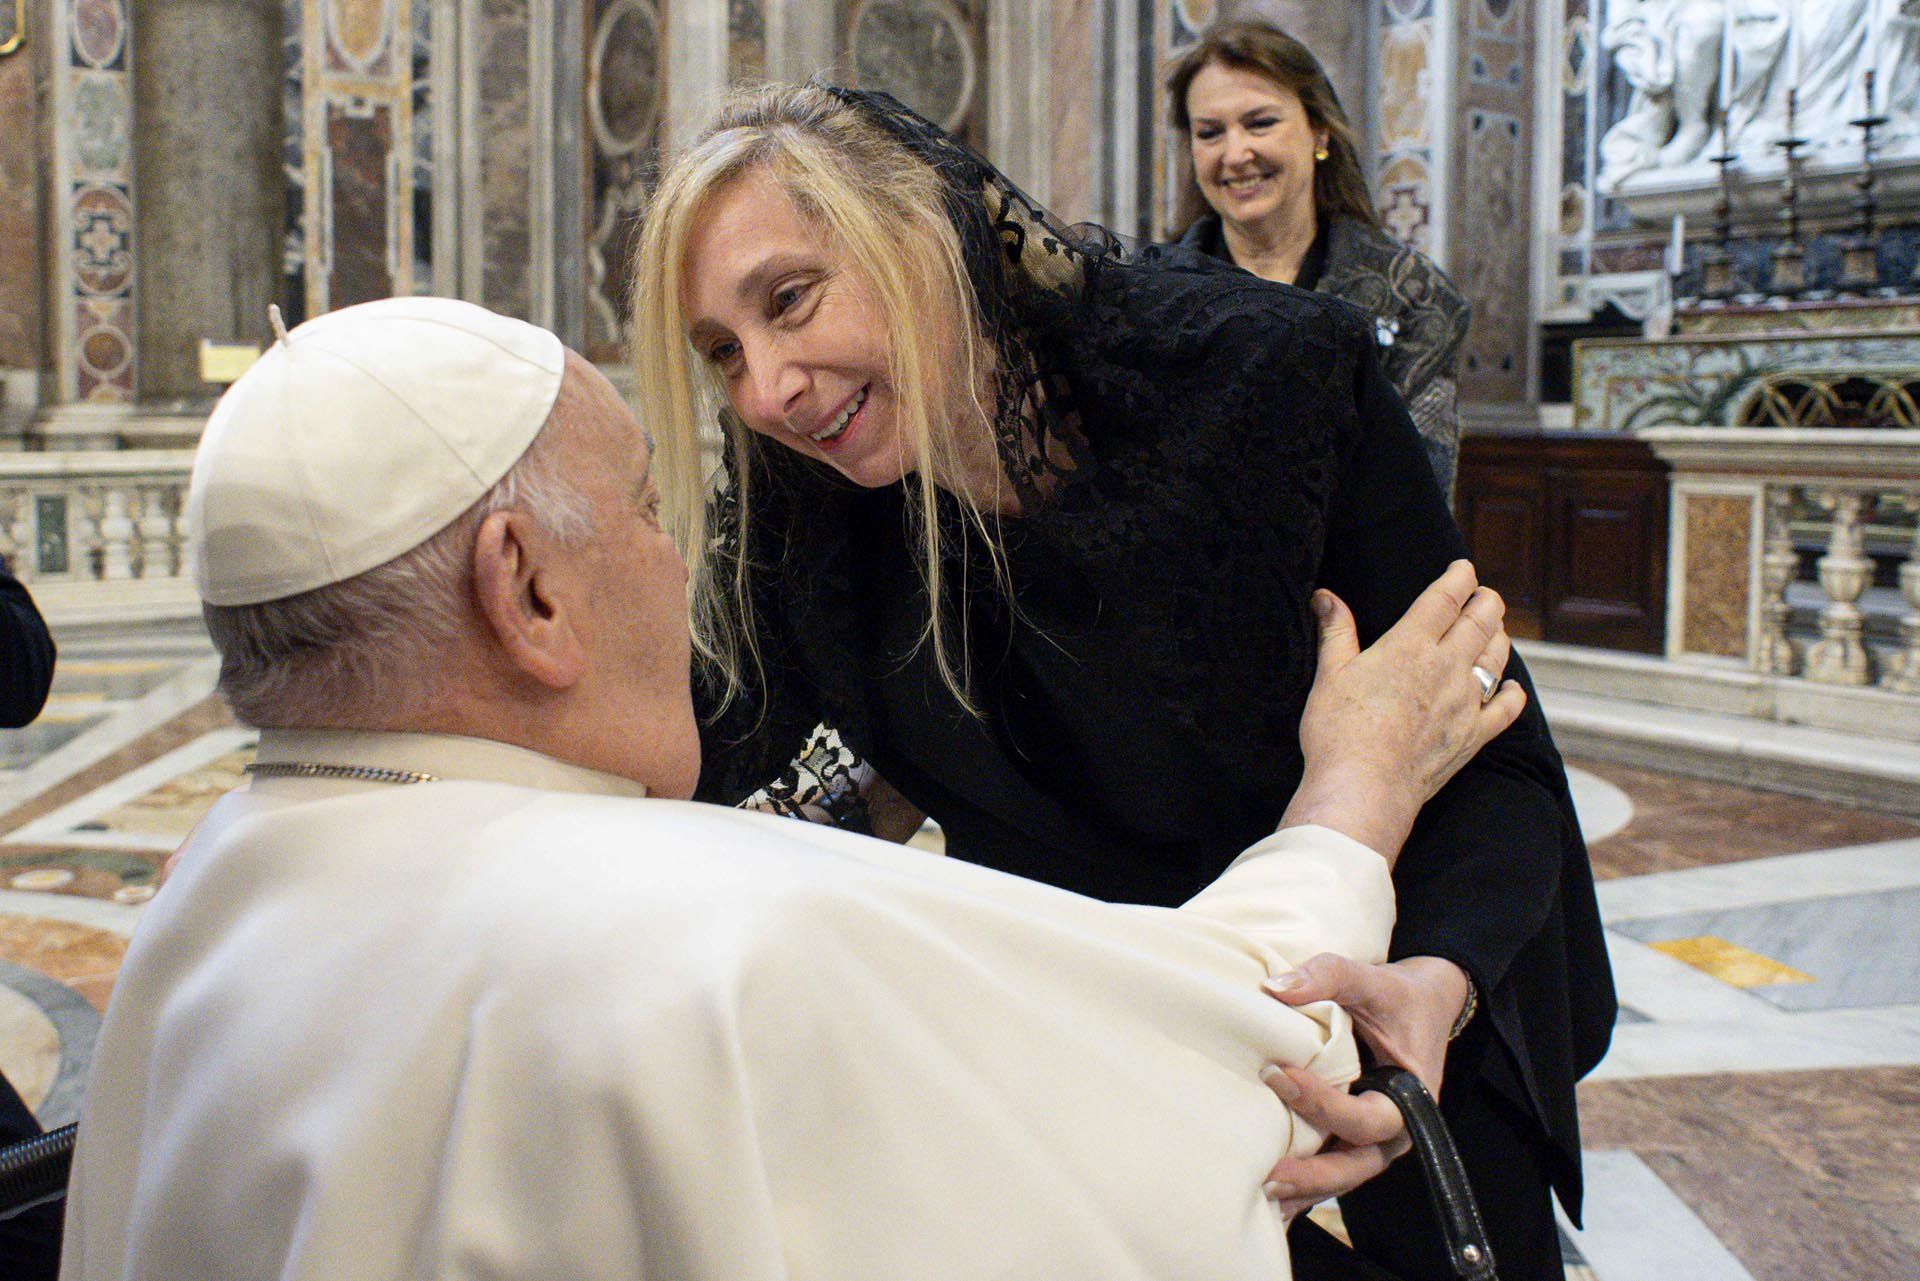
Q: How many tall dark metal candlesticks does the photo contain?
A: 3